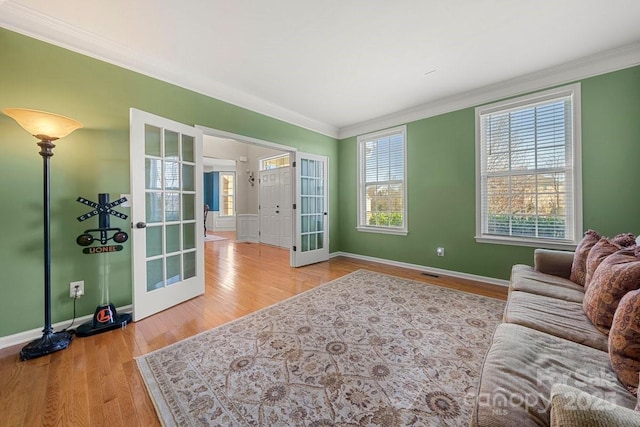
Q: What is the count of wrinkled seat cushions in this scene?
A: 3